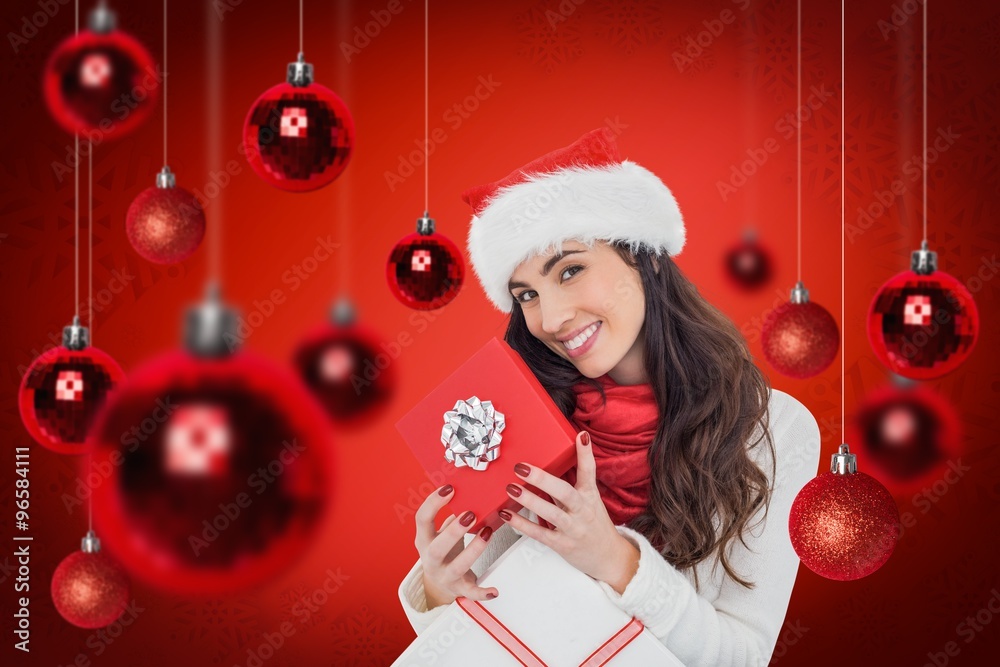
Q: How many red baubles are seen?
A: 13